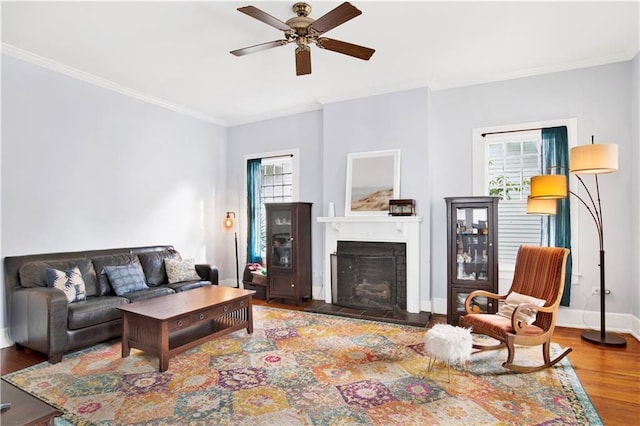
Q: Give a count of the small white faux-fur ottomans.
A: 1